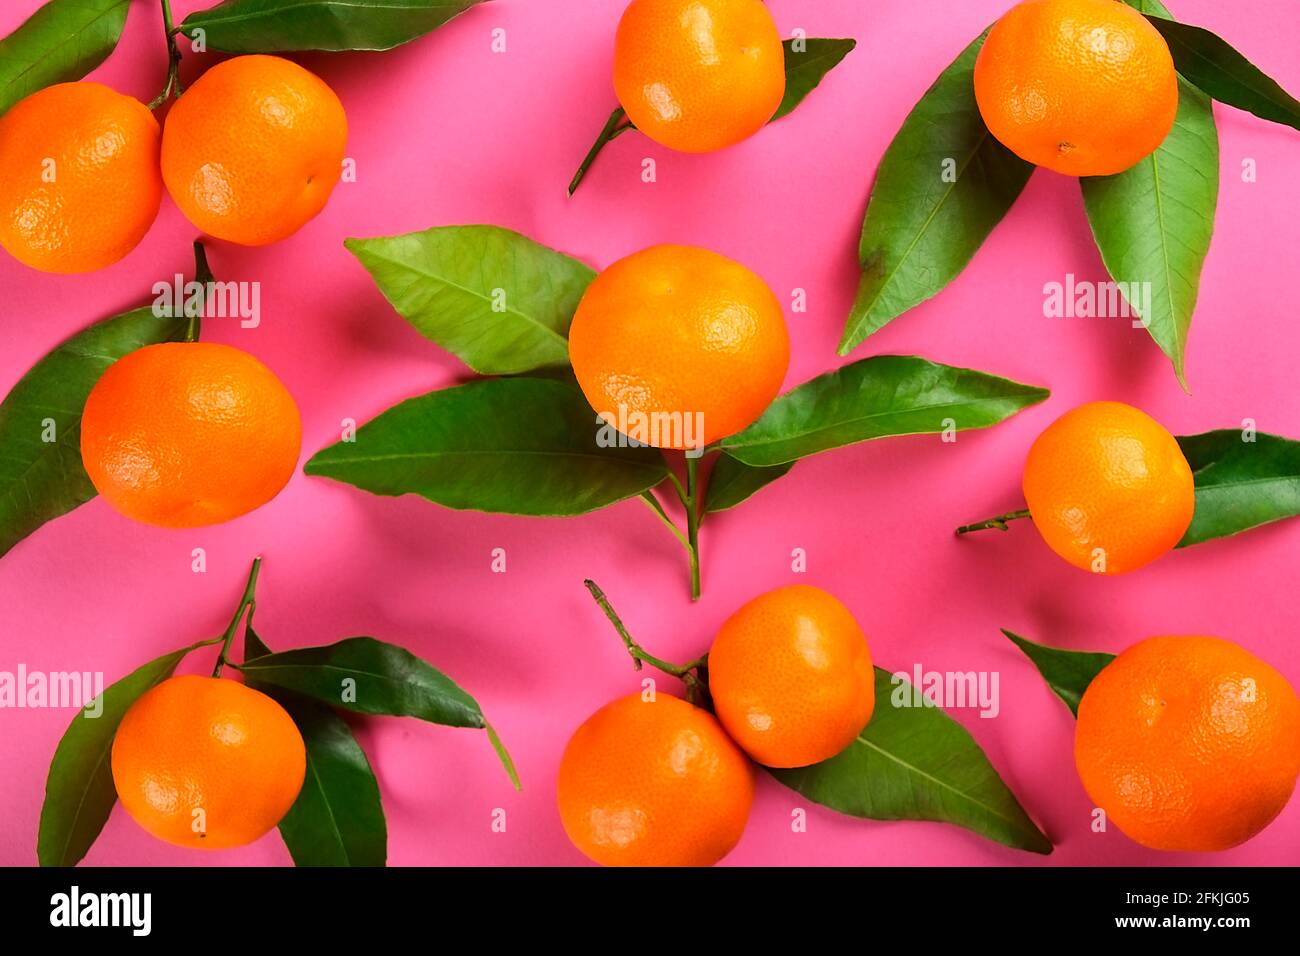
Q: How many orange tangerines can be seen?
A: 11